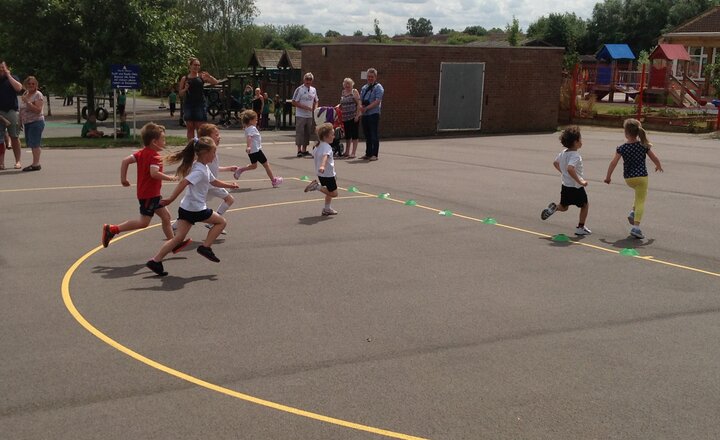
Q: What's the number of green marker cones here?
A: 8